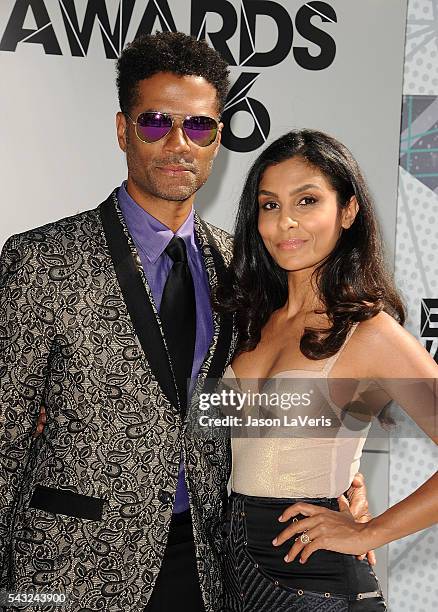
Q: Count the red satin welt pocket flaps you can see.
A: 0